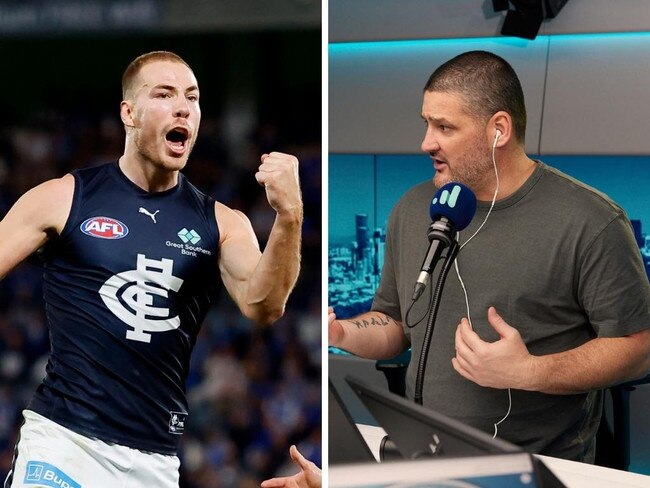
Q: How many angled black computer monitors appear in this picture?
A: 2